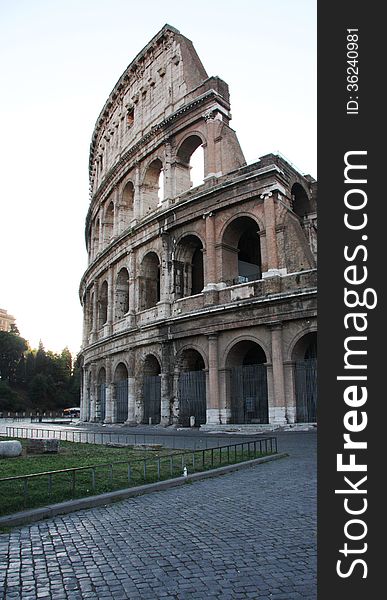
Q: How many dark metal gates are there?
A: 6